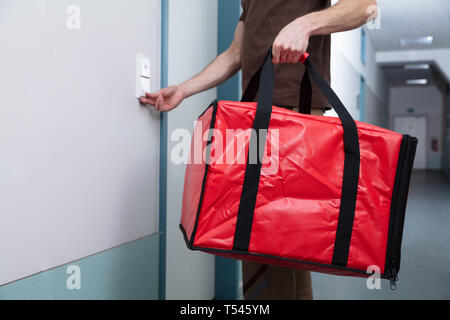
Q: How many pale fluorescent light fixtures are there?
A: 3